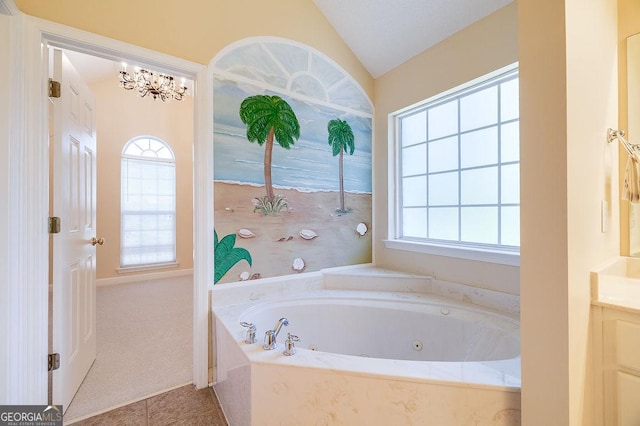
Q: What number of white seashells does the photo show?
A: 5